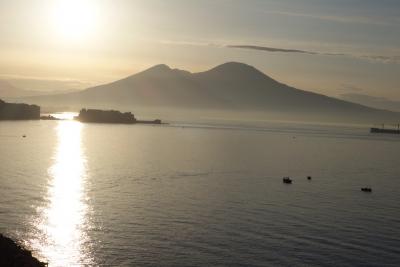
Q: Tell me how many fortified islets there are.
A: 1